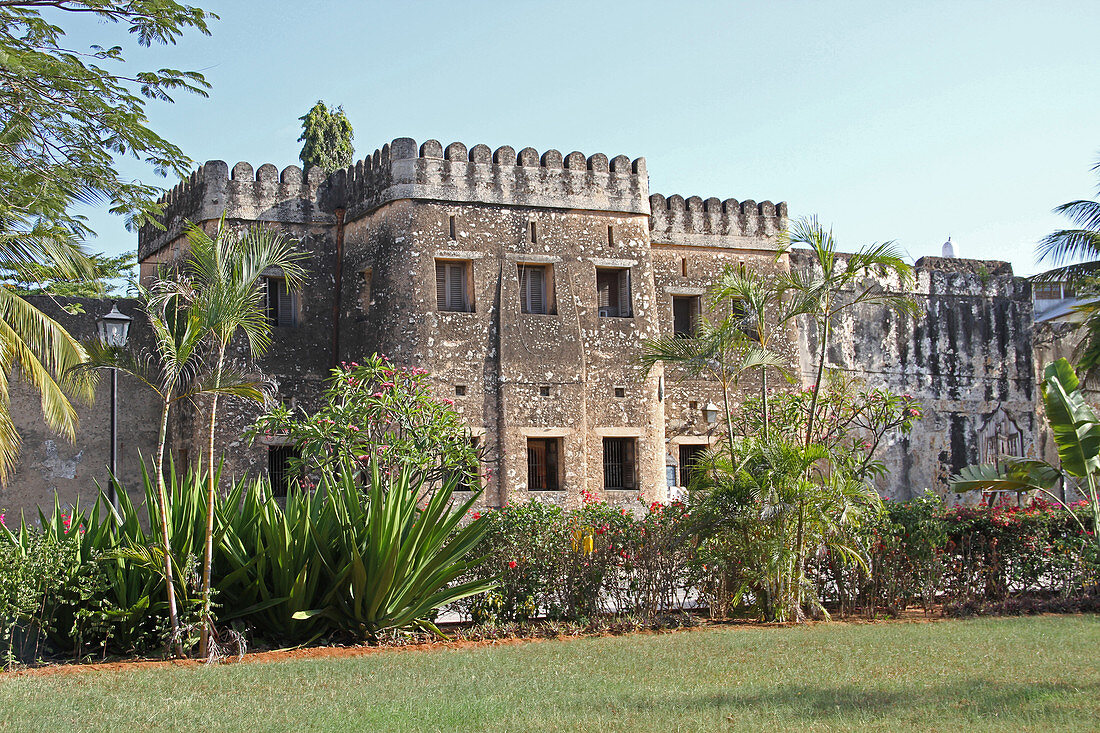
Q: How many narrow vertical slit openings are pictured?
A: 5